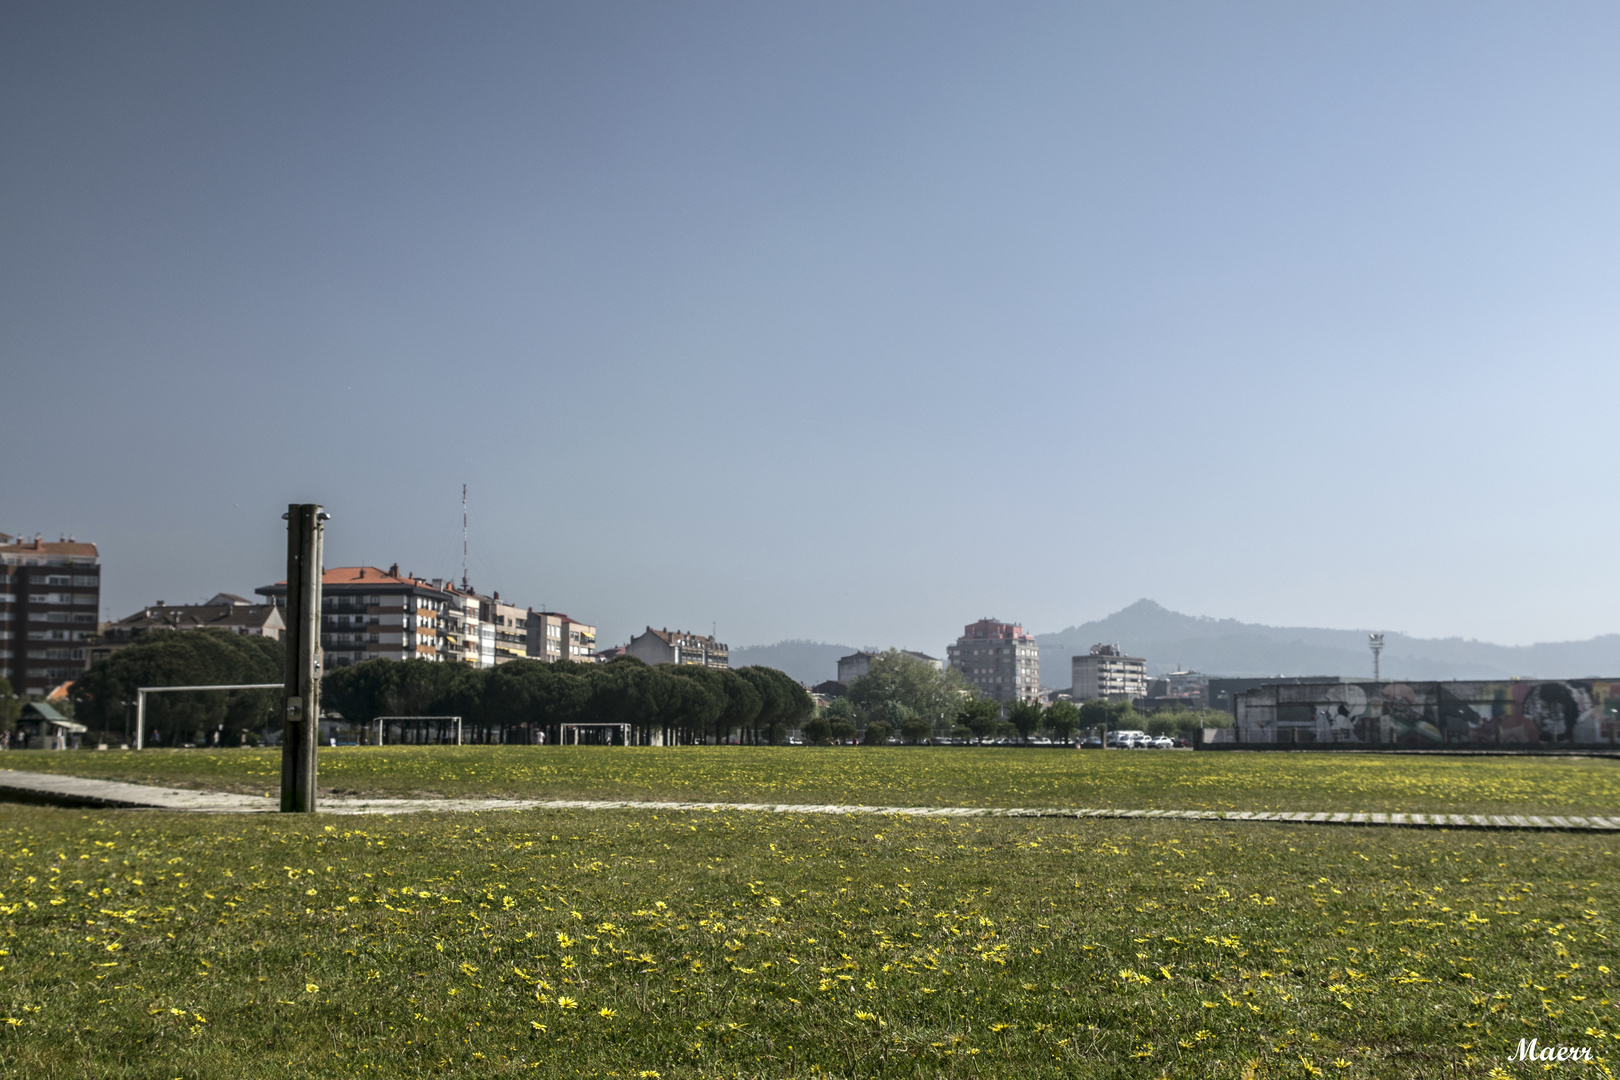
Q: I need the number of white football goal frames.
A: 3